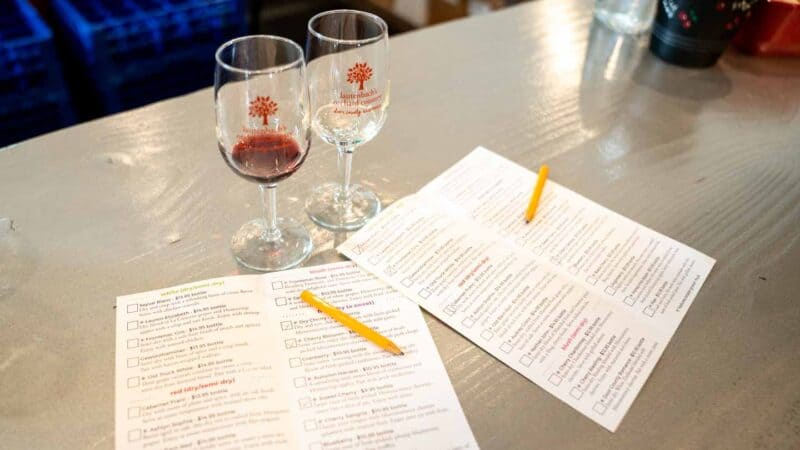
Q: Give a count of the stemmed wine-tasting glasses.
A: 2